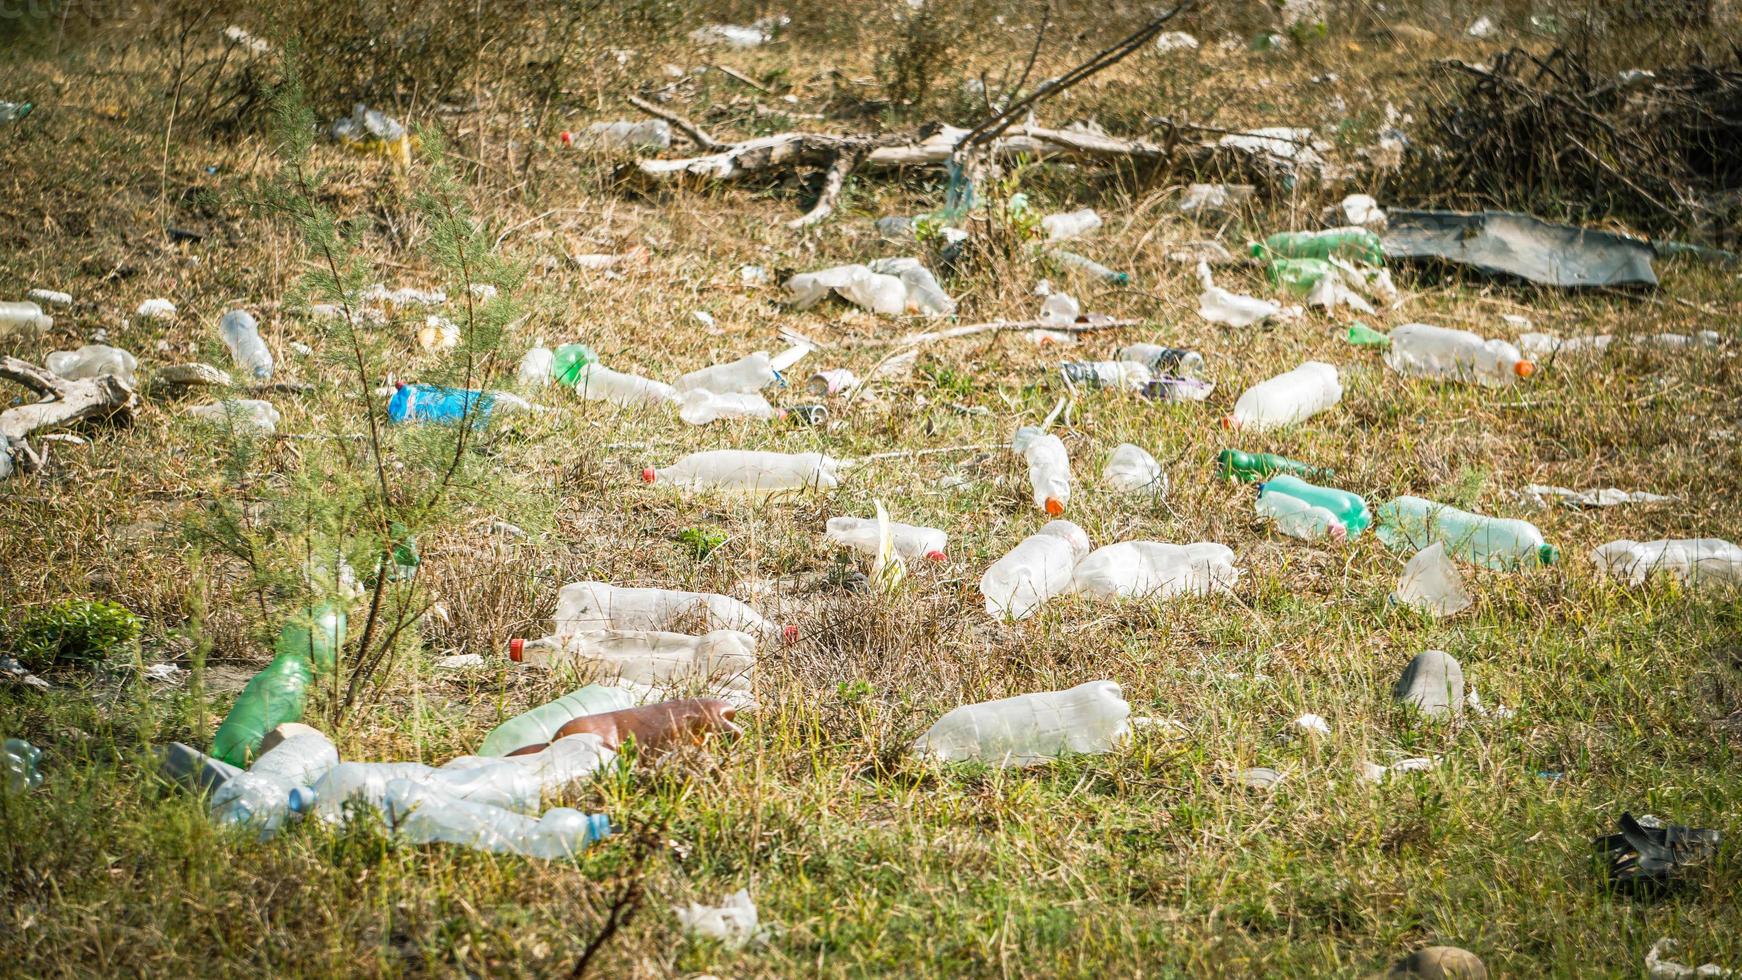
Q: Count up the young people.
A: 0